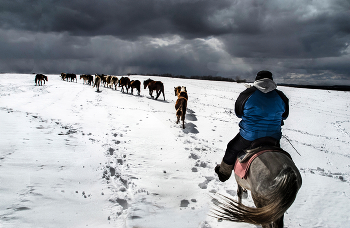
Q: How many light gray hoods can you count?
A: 1